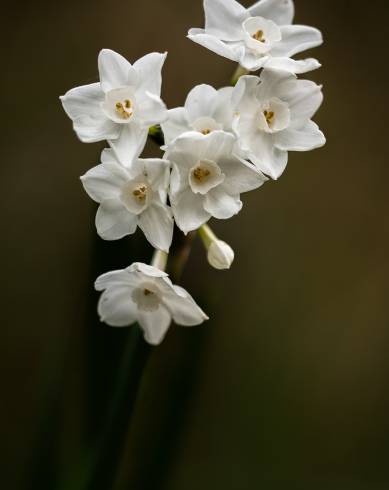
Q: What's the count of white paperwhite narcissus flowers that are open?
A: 7